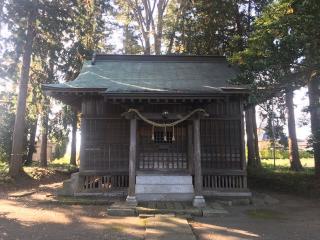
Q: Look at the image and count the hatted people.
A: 0